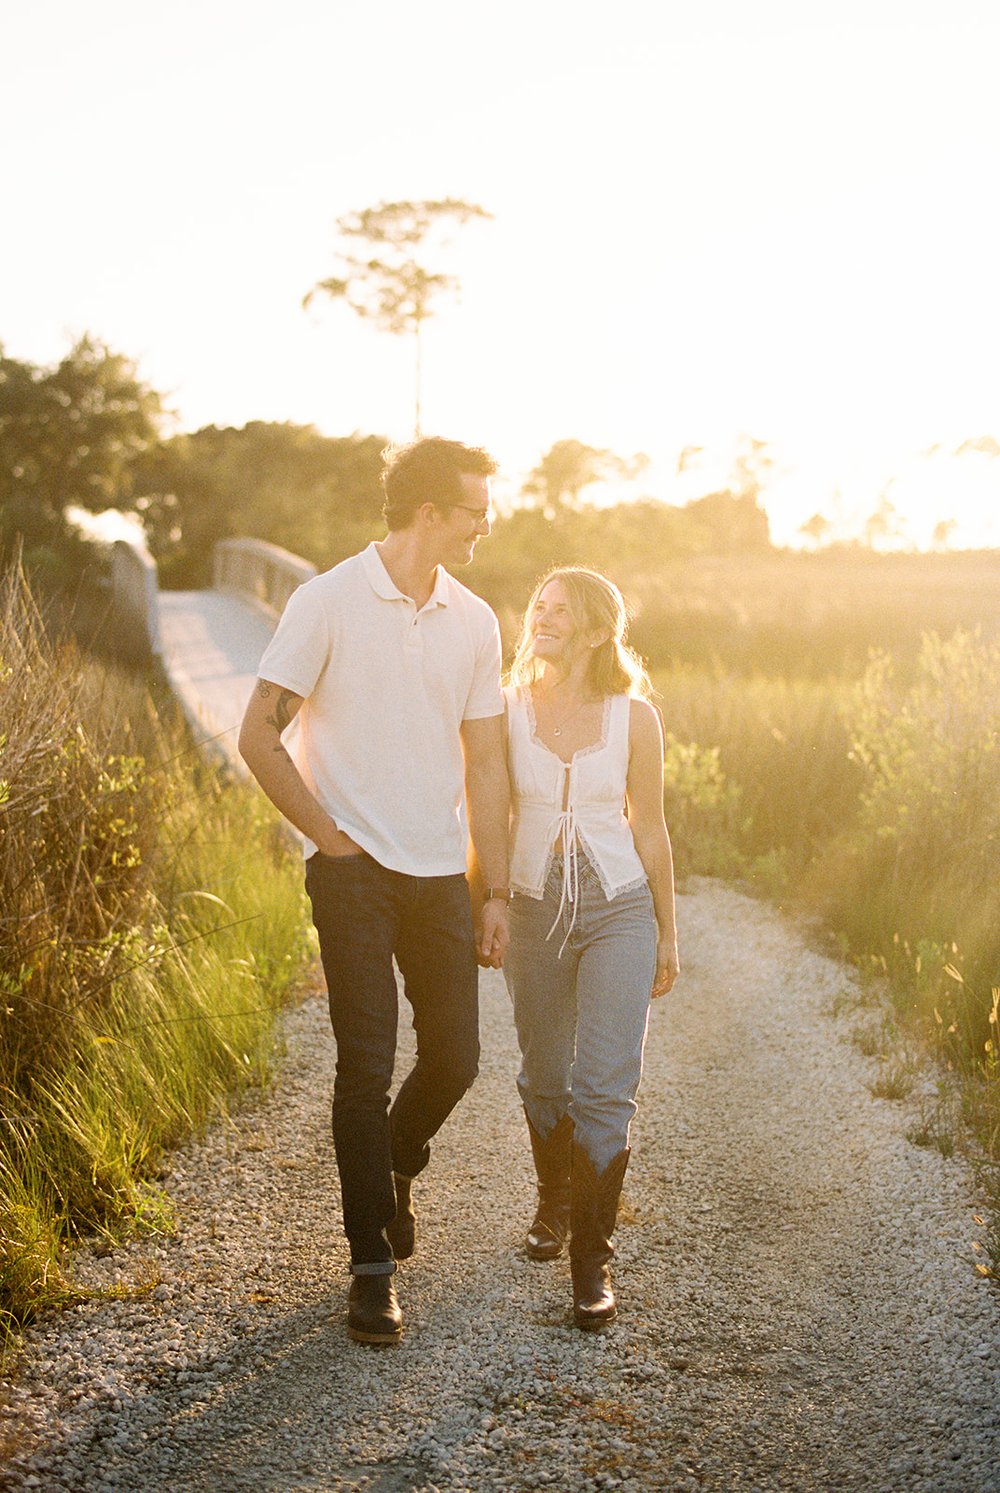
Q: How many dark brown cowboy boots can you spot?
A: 2